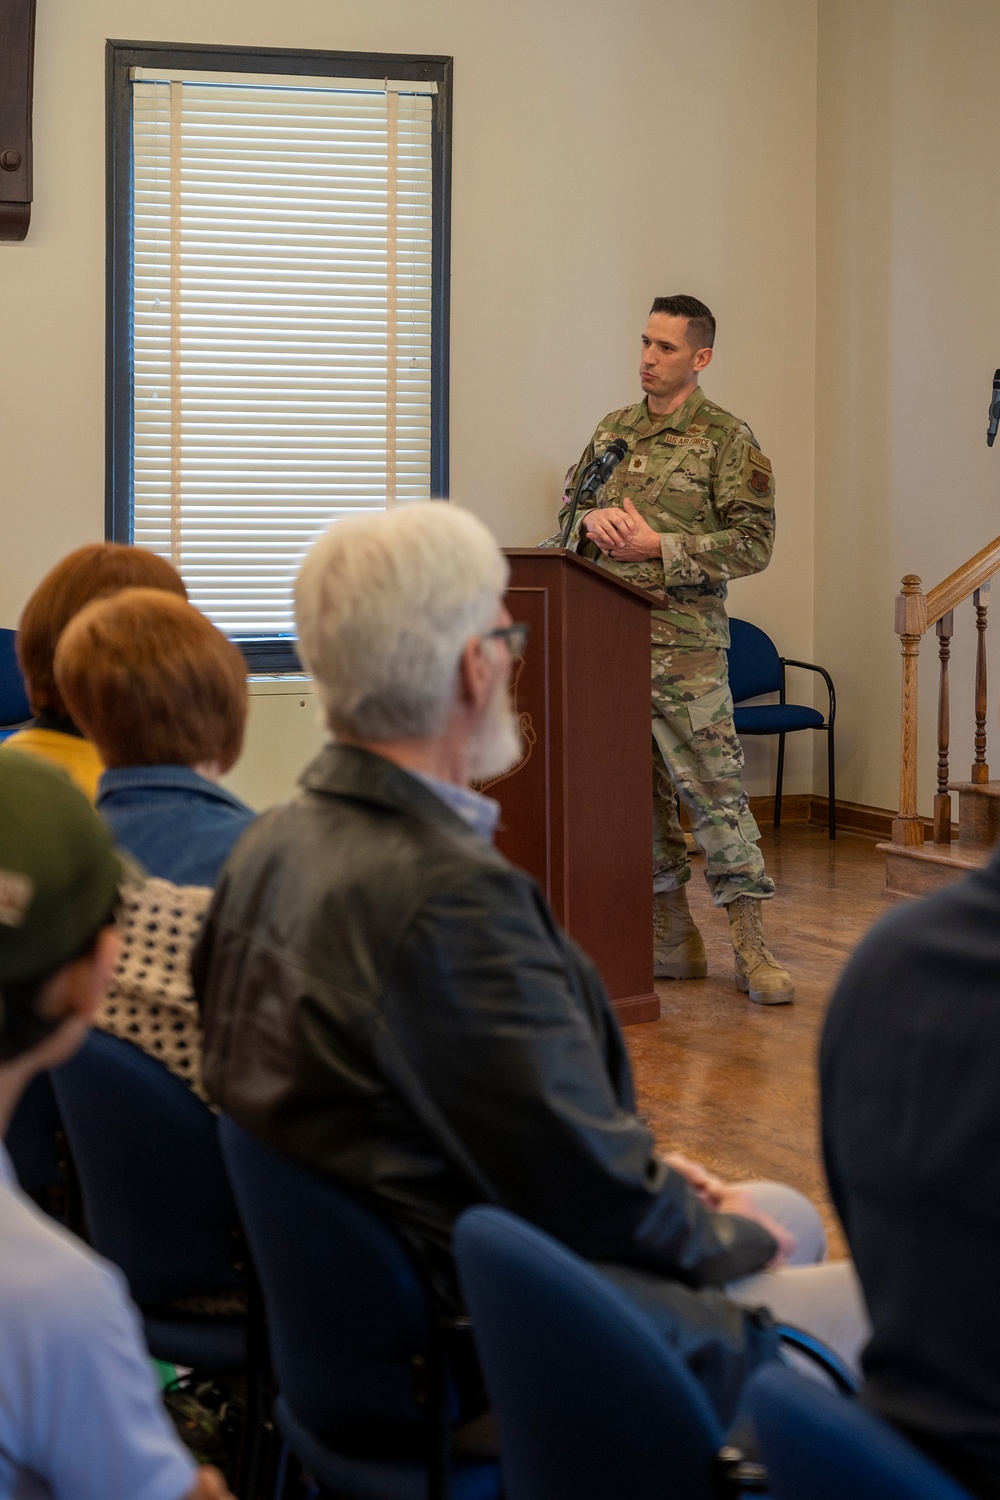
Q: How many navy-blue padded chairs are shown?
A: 7